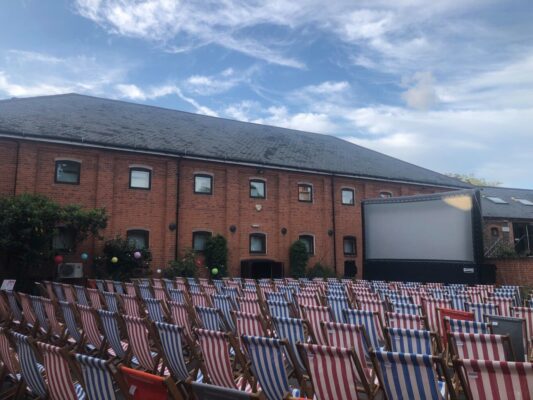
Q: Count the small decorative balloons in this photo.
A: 7